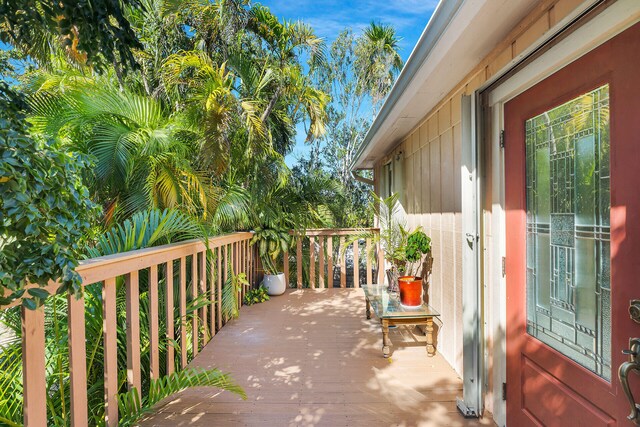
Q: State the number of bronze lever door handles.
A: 1